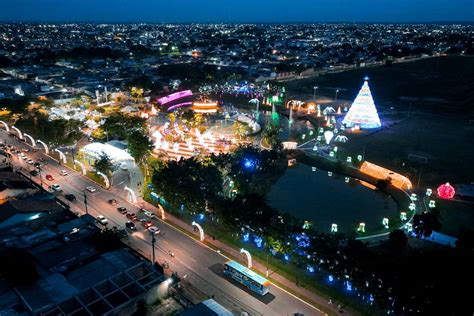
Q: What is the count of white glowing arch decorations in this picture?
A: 11